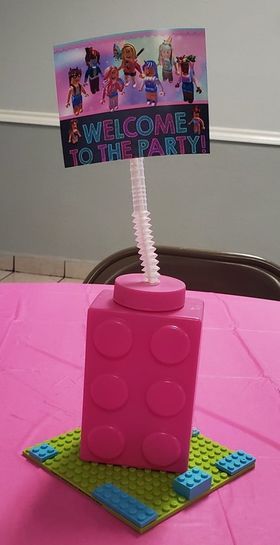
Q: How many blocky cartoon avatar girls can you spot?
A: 9